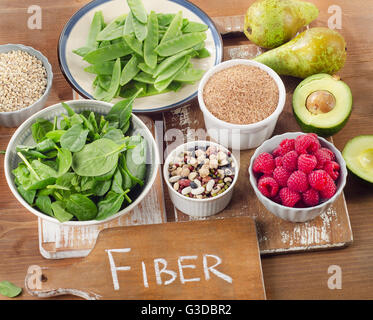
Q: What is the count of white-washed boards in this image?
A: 2